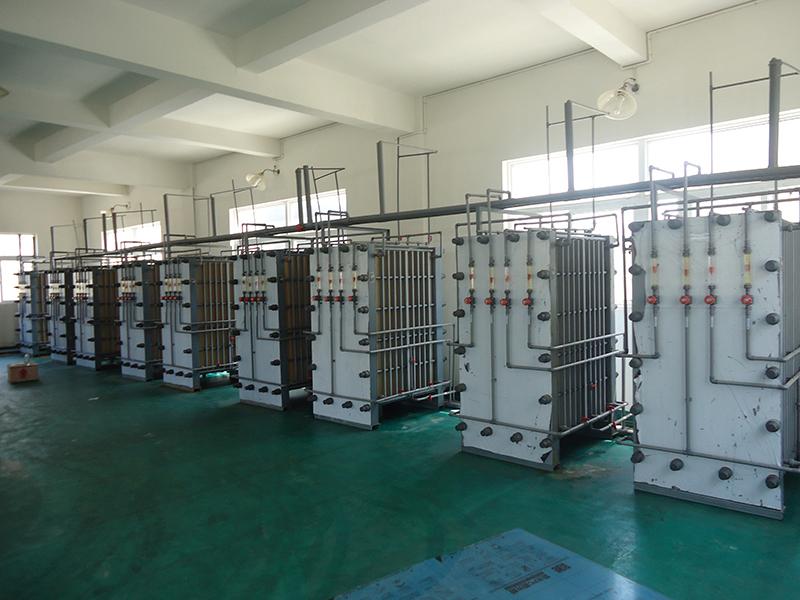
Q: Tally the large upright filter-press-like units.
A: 9